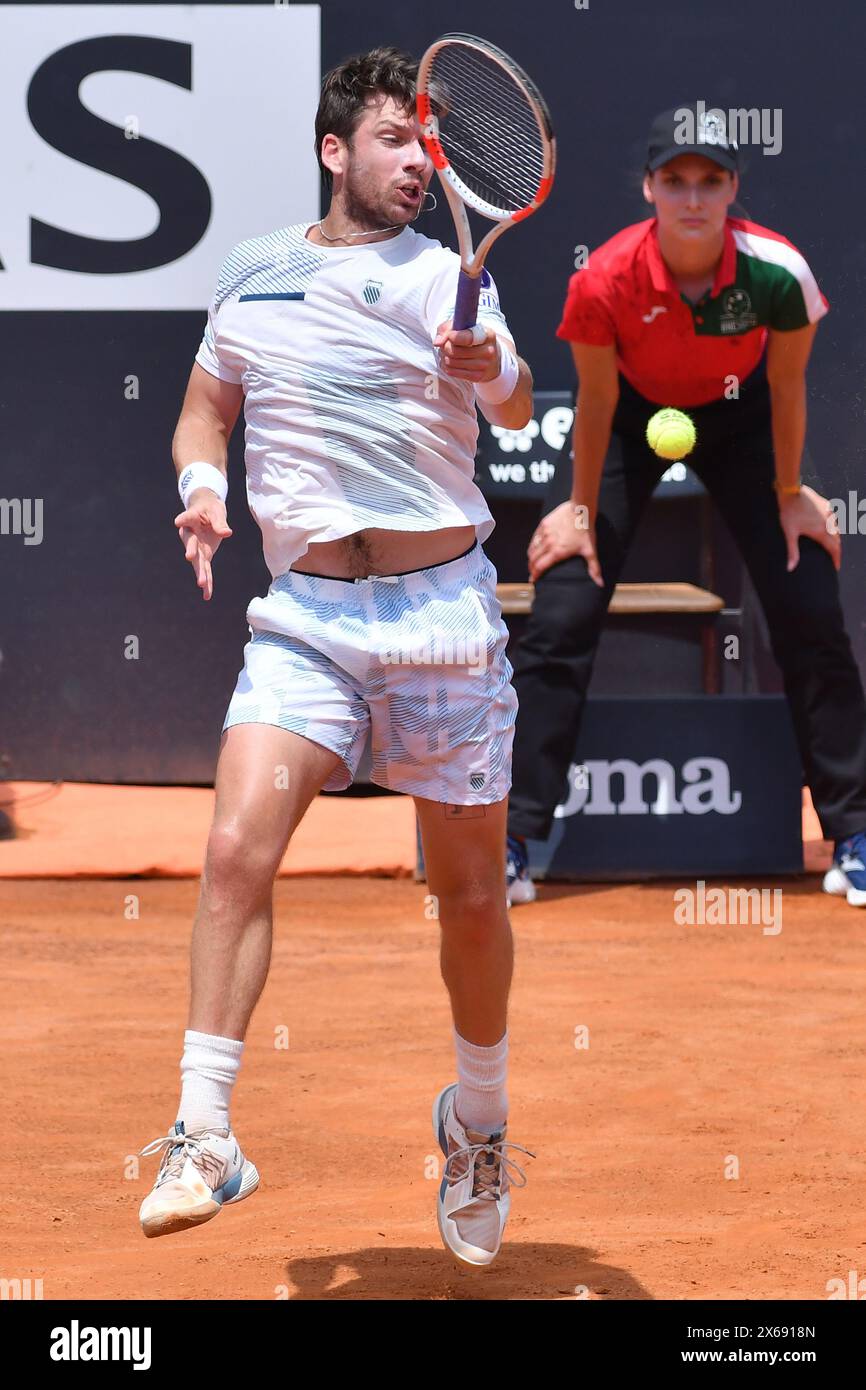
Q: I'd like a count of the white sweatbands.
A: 2